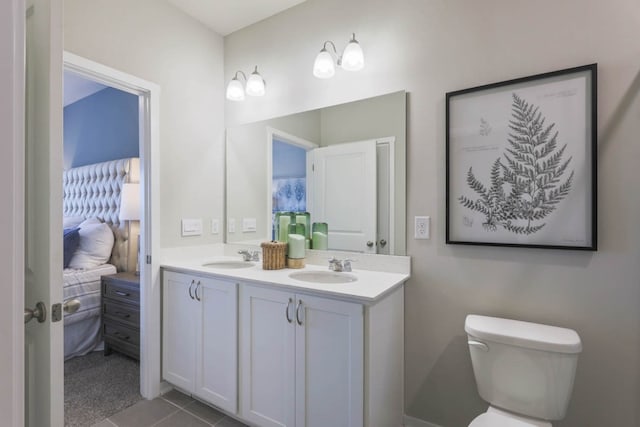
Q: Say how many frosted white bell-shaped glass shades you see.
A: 4